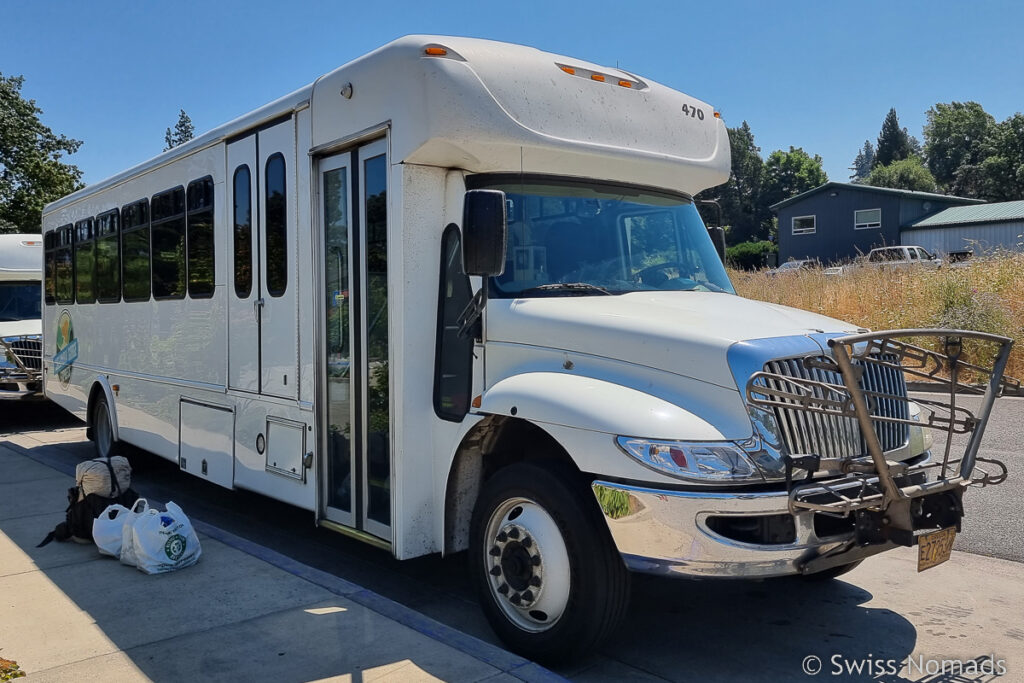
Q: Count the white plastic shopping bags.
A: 3